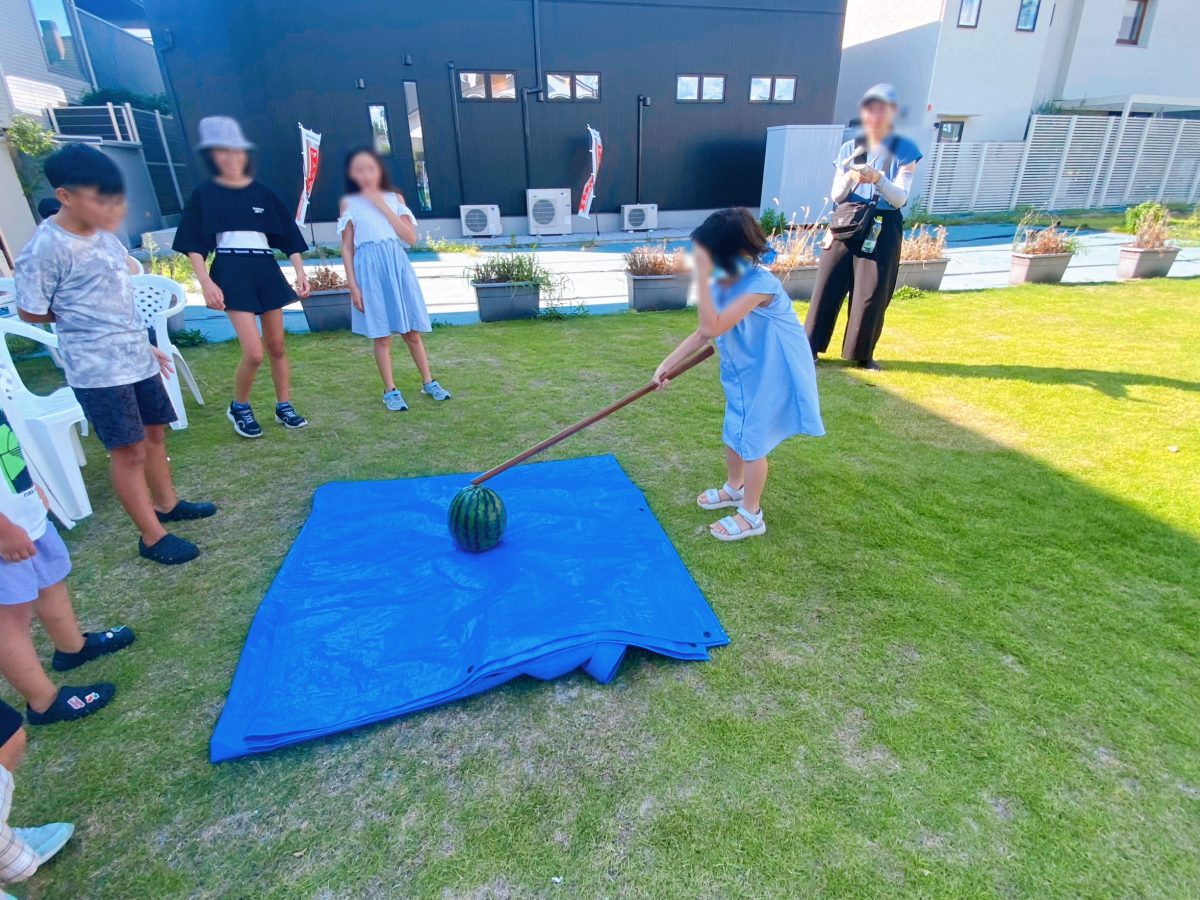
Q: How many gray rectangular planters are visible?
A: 7